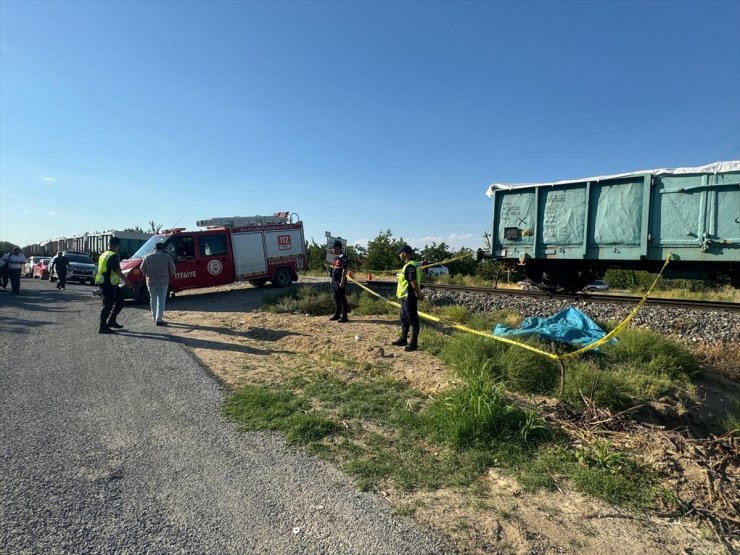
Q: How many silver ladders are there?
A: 1